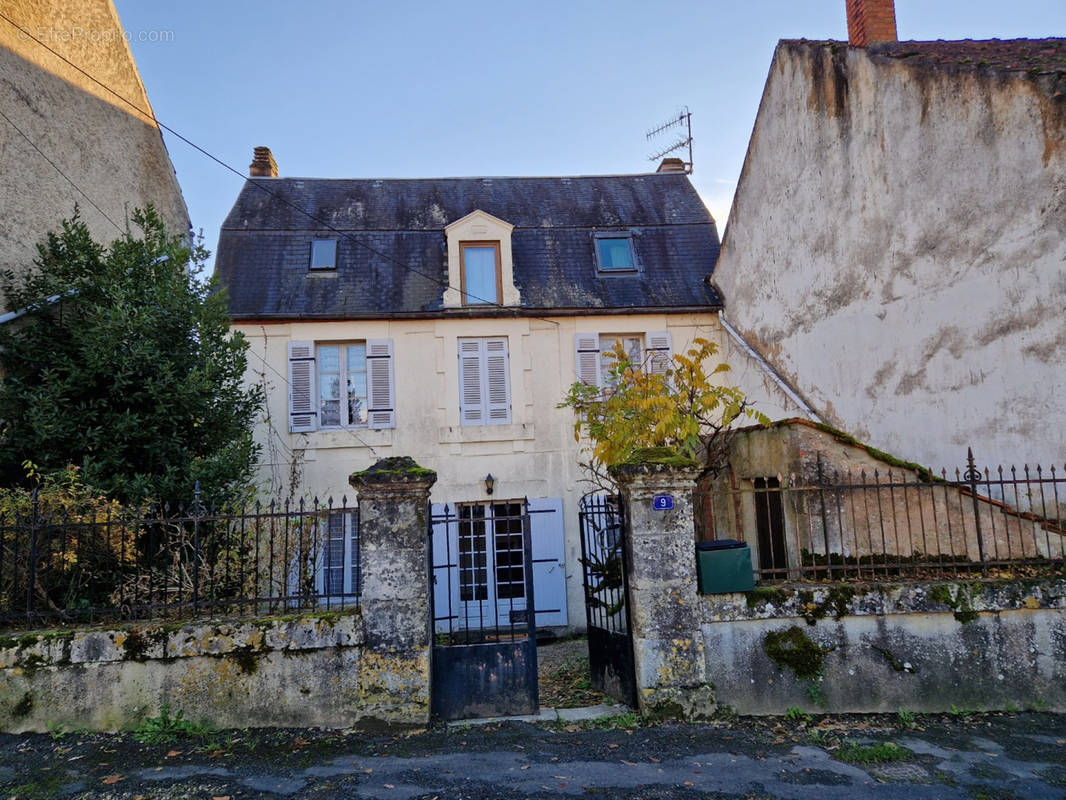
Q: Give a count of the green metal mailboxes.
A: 1